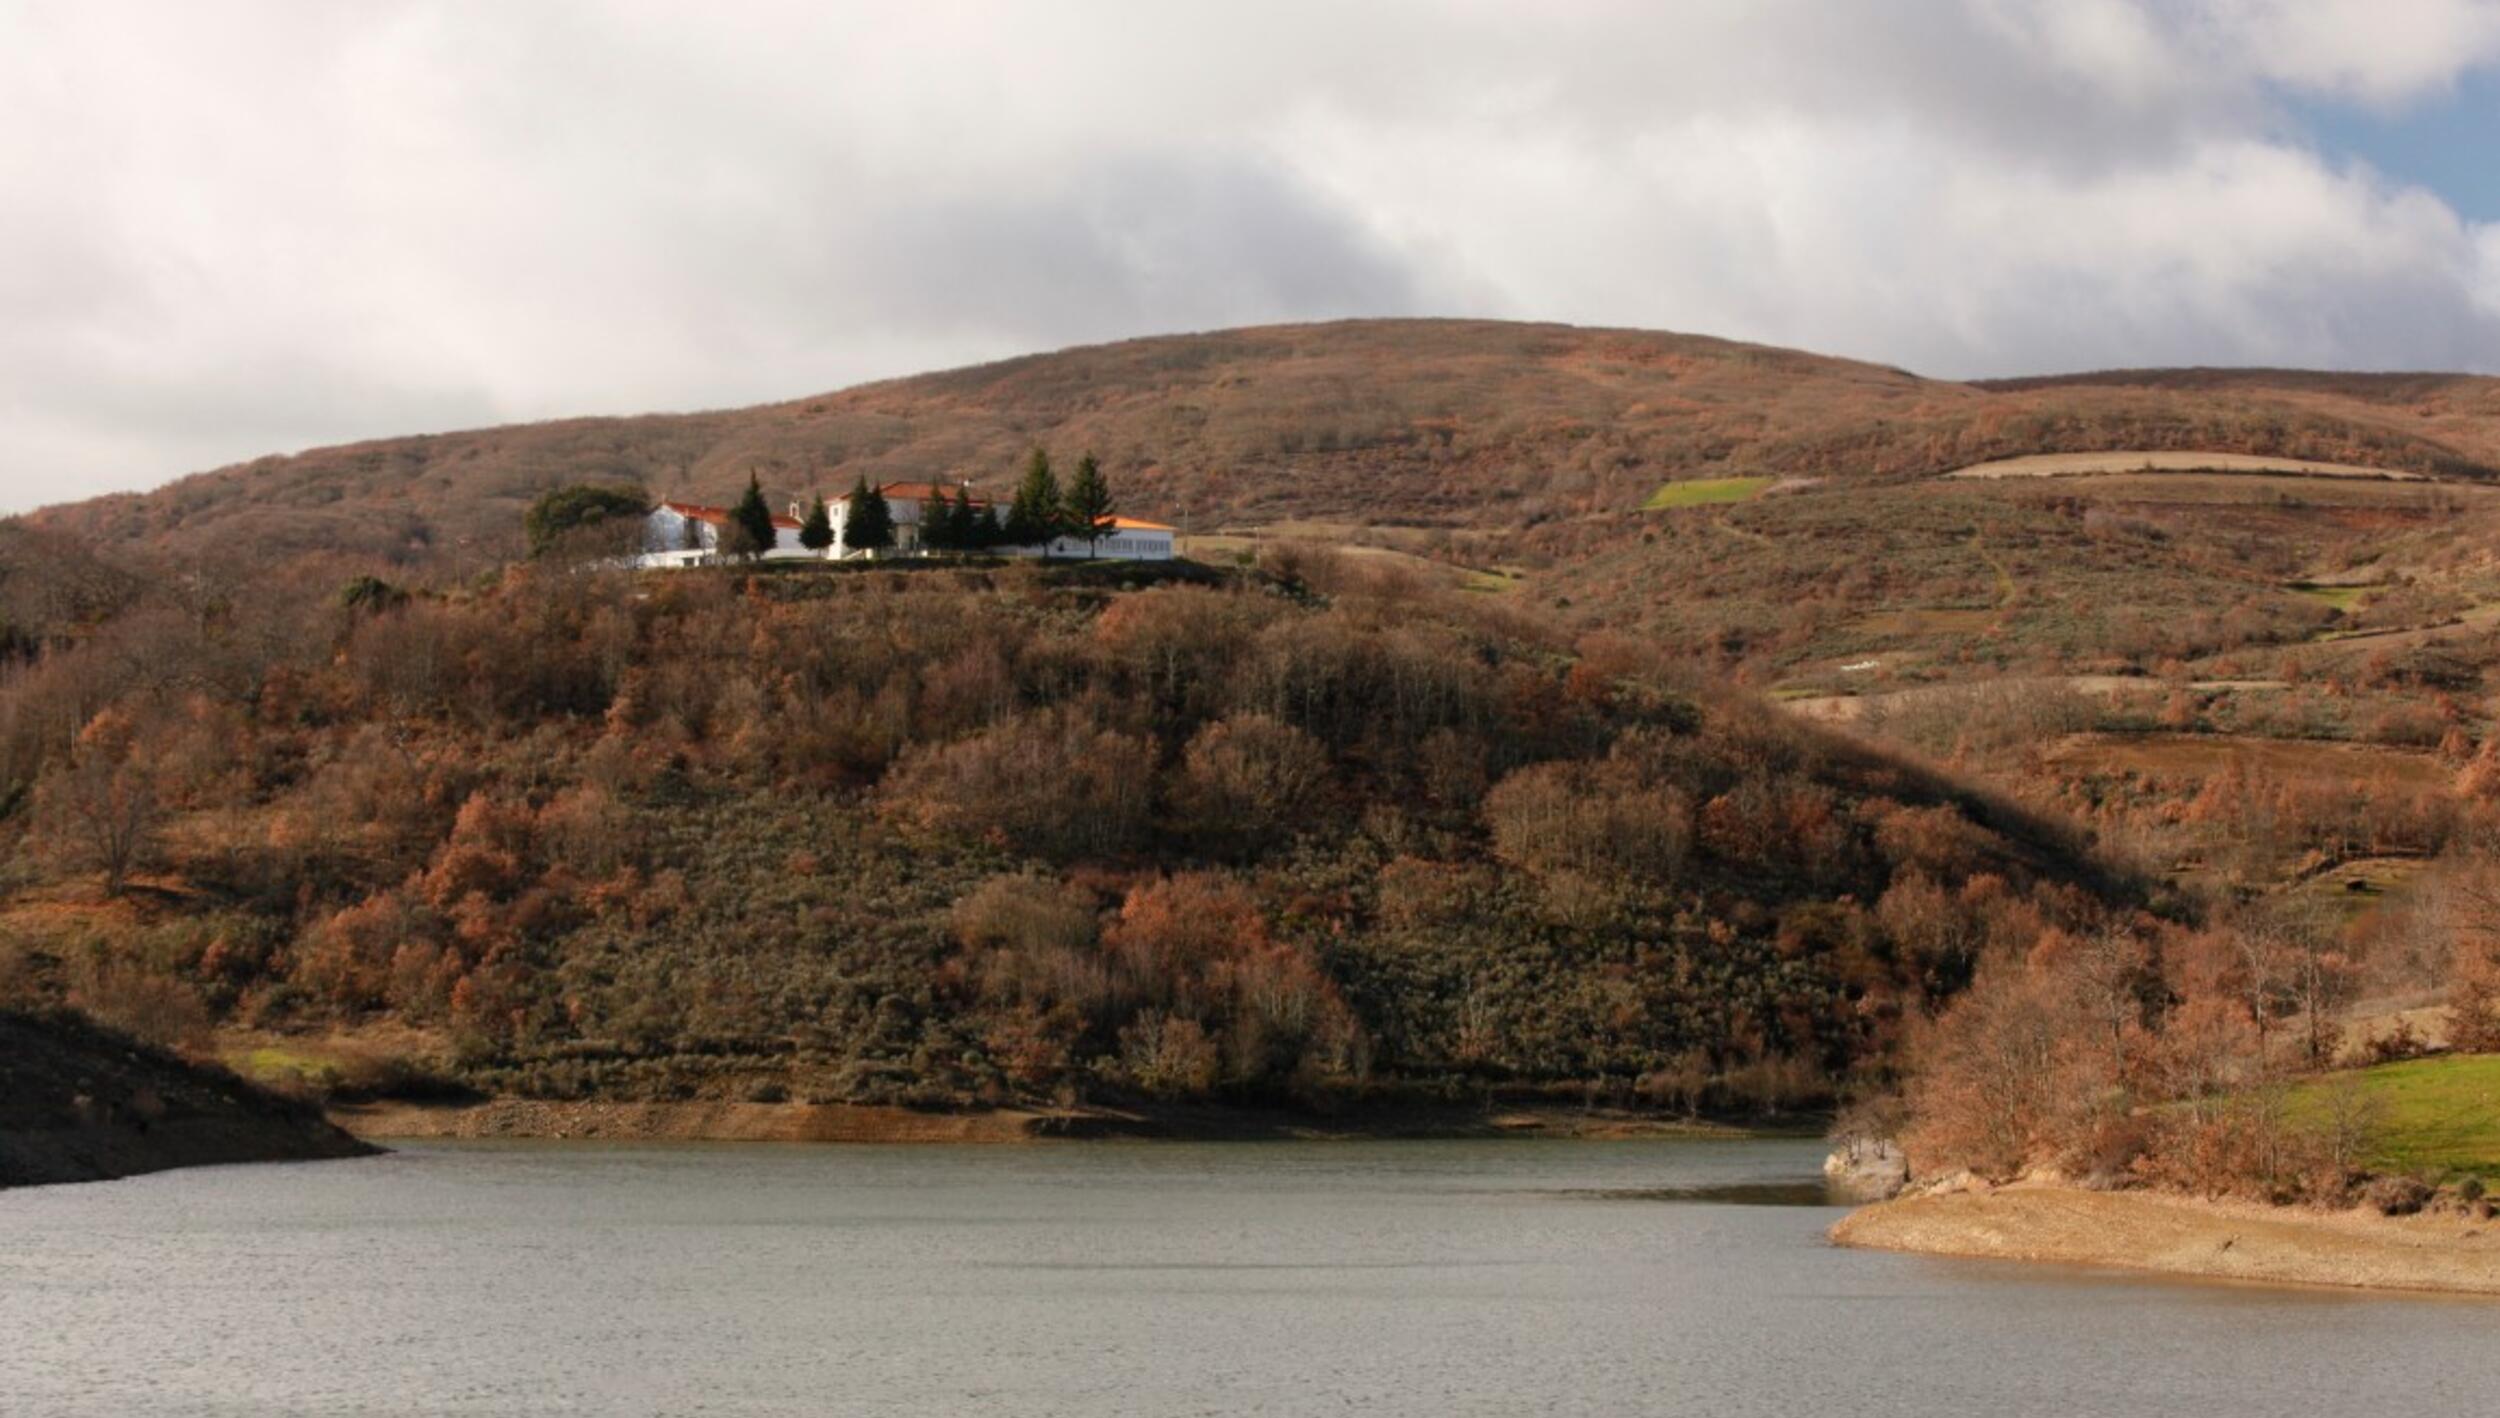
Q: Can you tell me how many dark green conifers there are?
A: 10